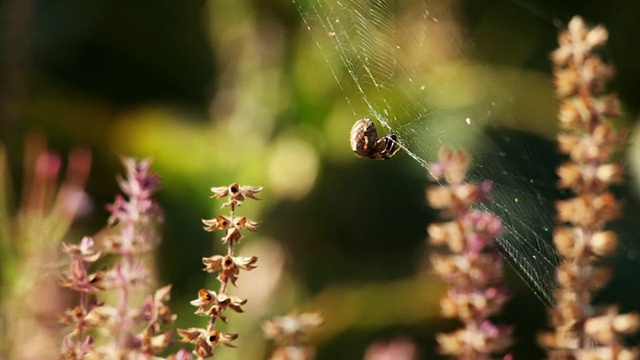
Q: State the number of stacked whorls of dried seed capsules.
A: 5